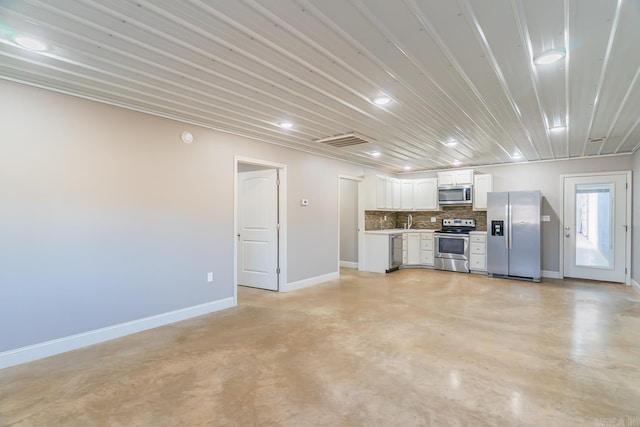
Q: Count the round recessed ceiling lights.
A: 10